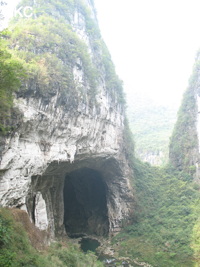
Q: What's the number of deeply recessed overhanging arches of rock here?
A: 1